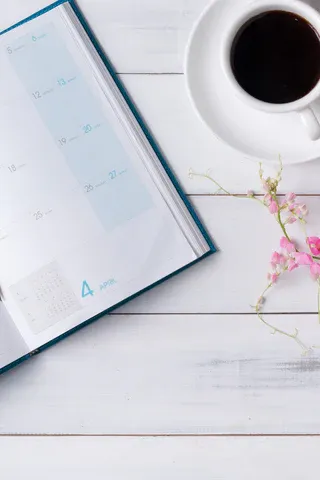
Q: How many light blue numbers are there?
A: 5